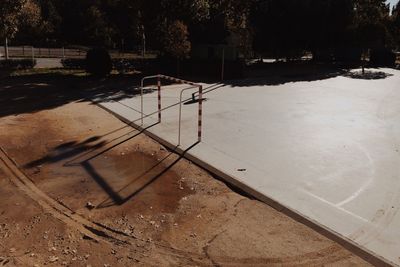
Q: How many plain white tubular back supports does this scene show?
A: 2